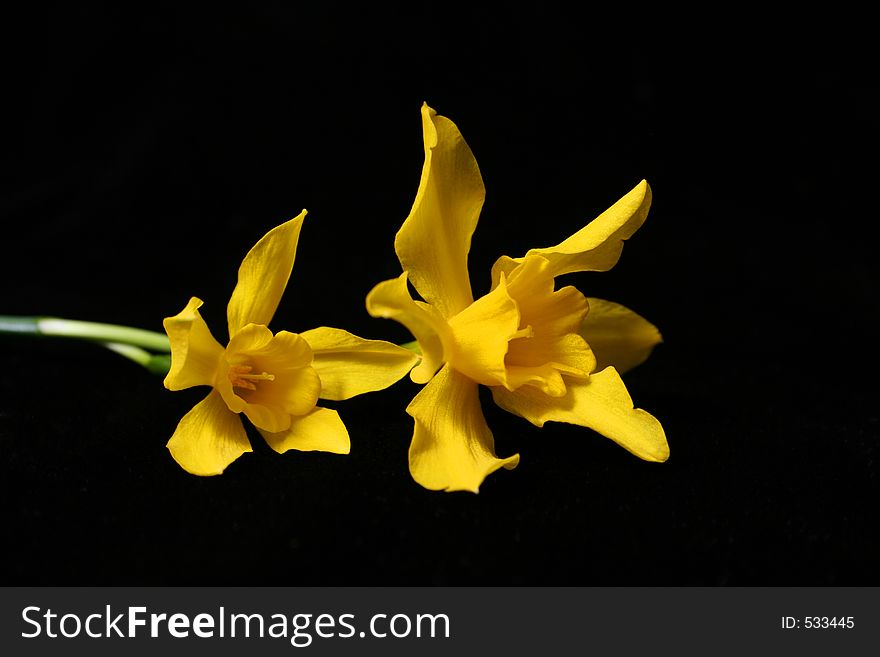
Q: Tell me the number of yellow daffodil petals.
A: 11